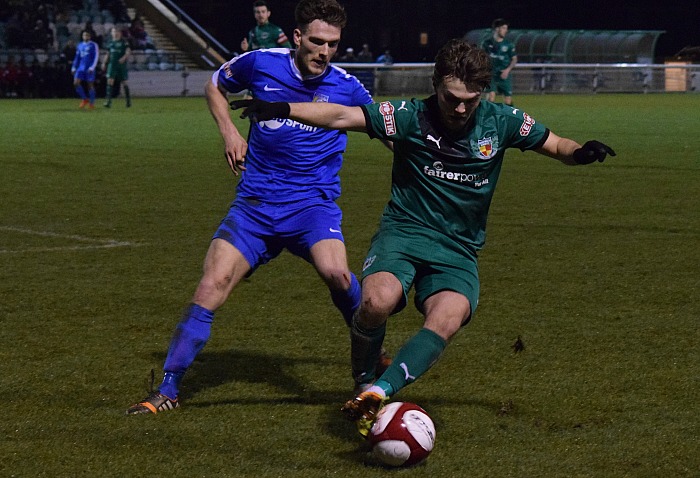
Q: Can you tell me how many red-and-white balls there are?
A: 1